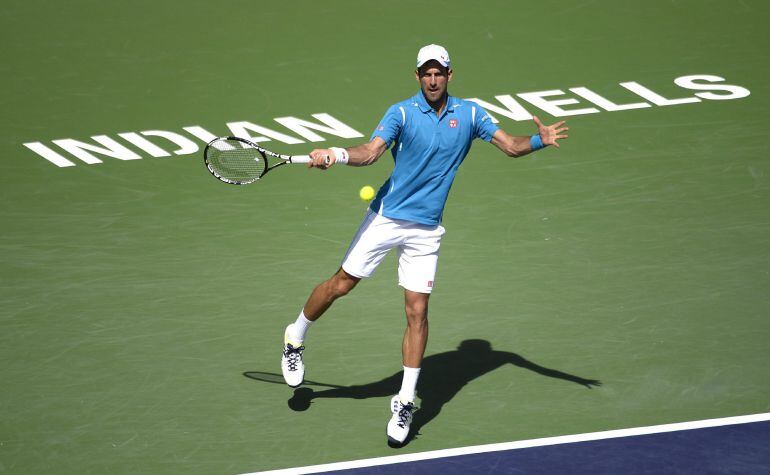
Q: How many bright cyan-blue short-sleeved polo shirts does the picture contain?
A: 1